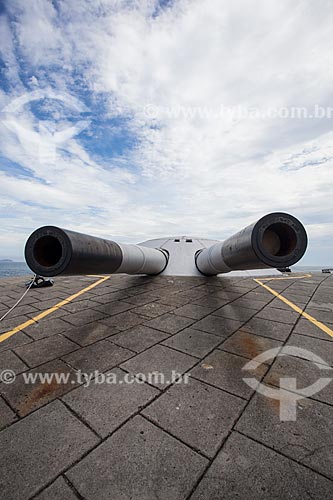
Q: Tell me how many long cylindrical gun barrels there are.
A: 2